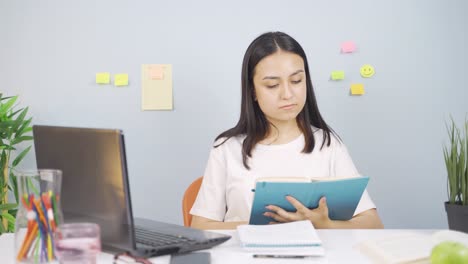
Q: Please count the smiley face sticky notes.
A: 1